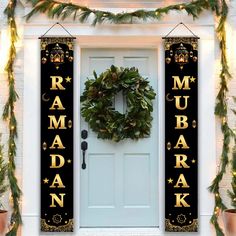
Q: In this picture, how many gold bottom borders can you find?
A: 2